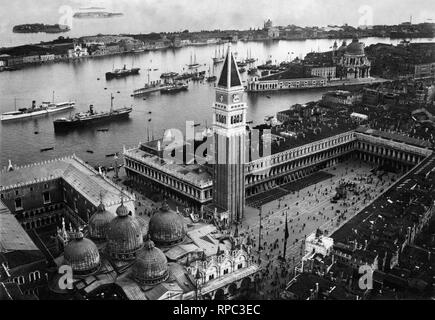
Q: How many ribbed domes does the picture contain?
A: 5